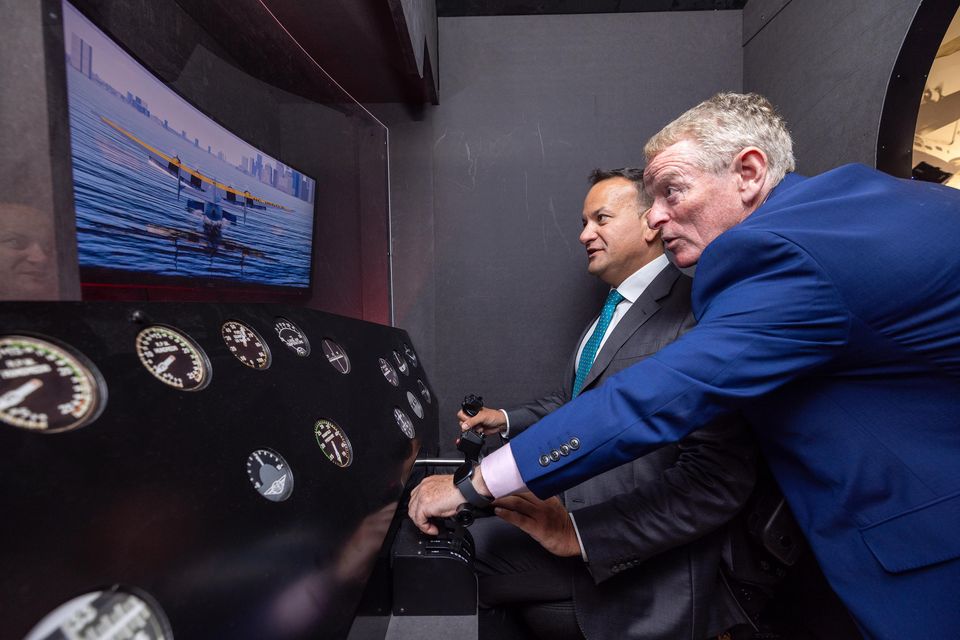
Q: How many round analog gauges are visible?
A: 14